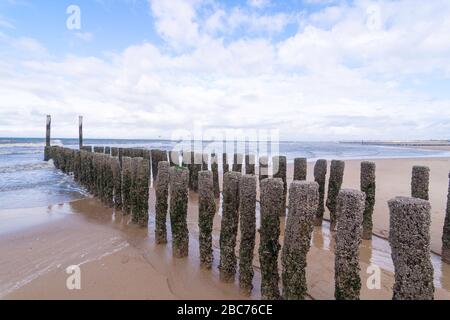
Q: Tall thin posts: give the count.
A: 2